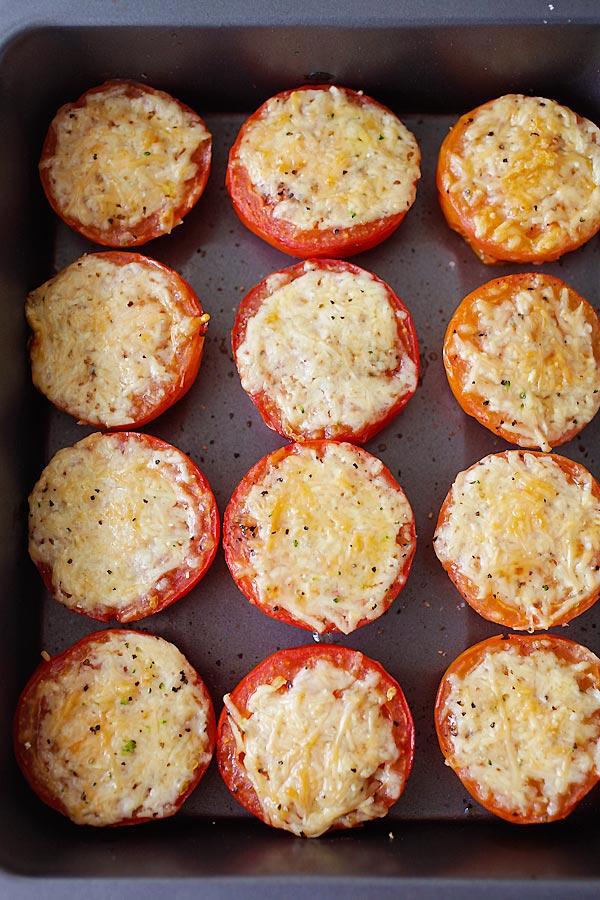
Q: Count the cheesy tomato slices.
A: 12